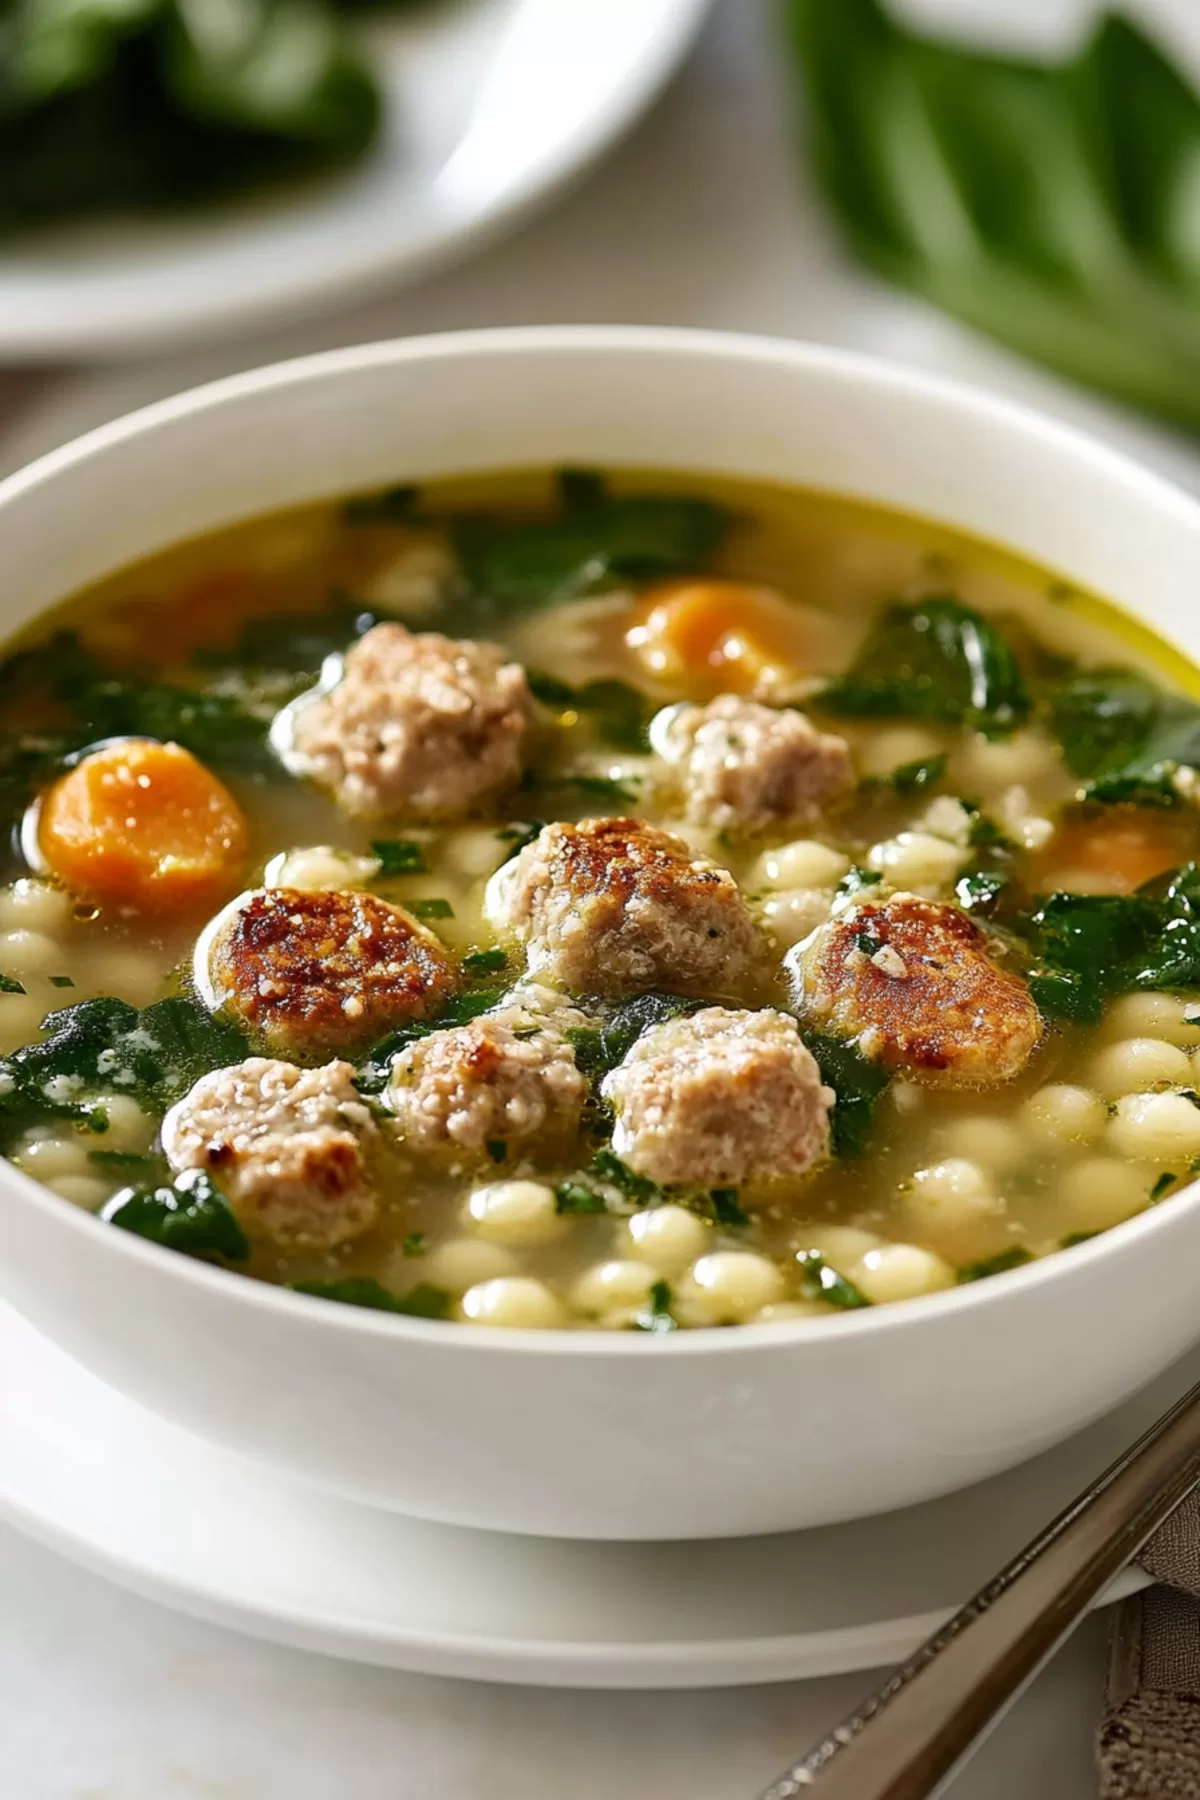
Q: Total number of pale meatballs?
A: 5